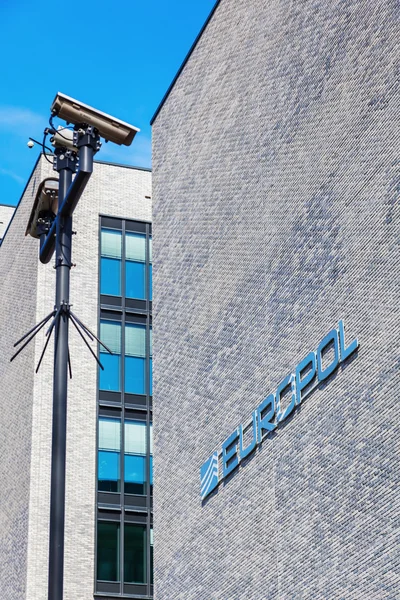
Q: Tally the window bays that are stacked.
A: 4